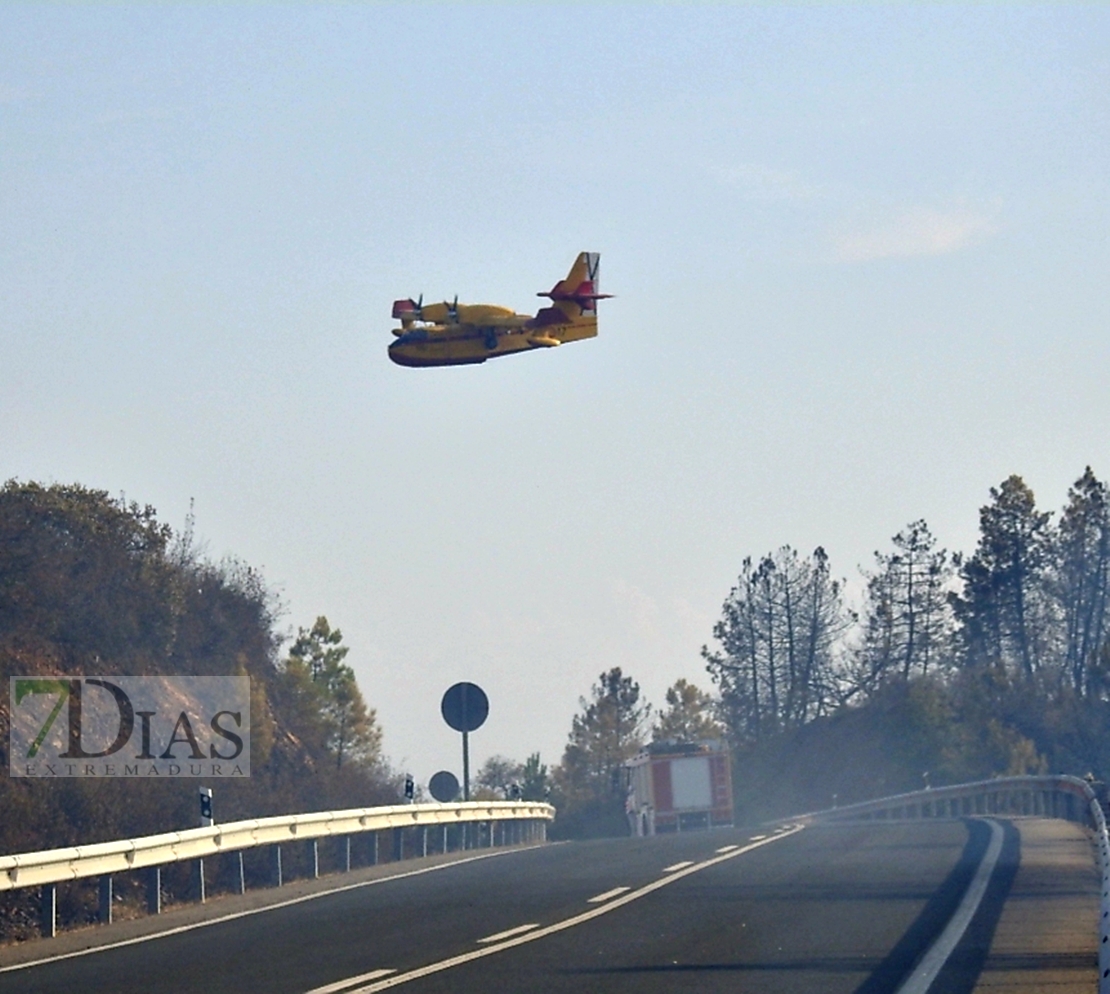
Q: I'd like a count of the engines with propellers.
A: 2